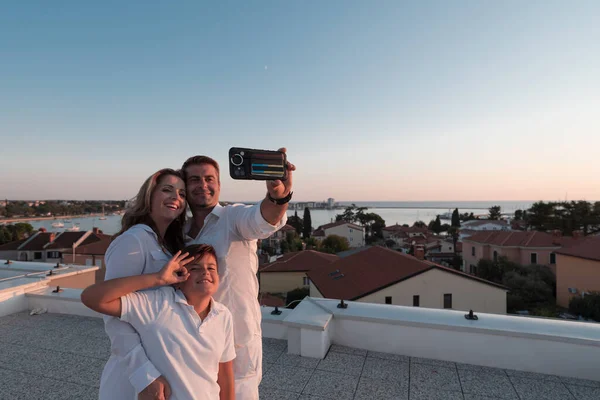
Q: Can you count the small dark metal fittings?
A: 7